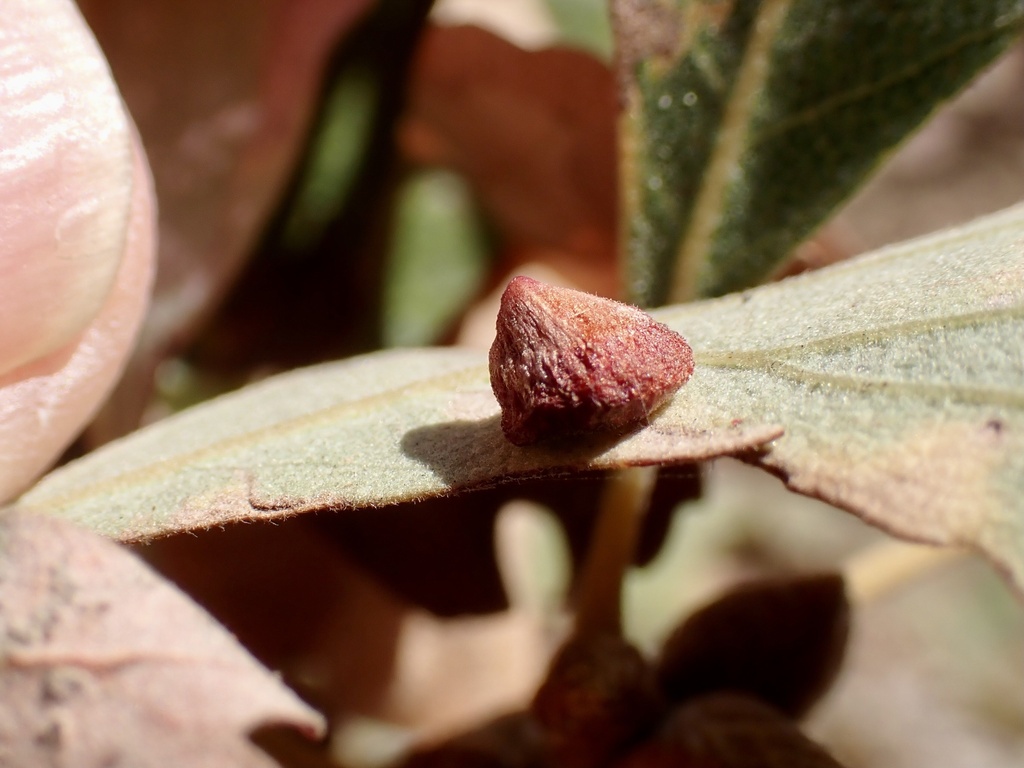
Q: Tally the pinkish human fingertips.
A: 1